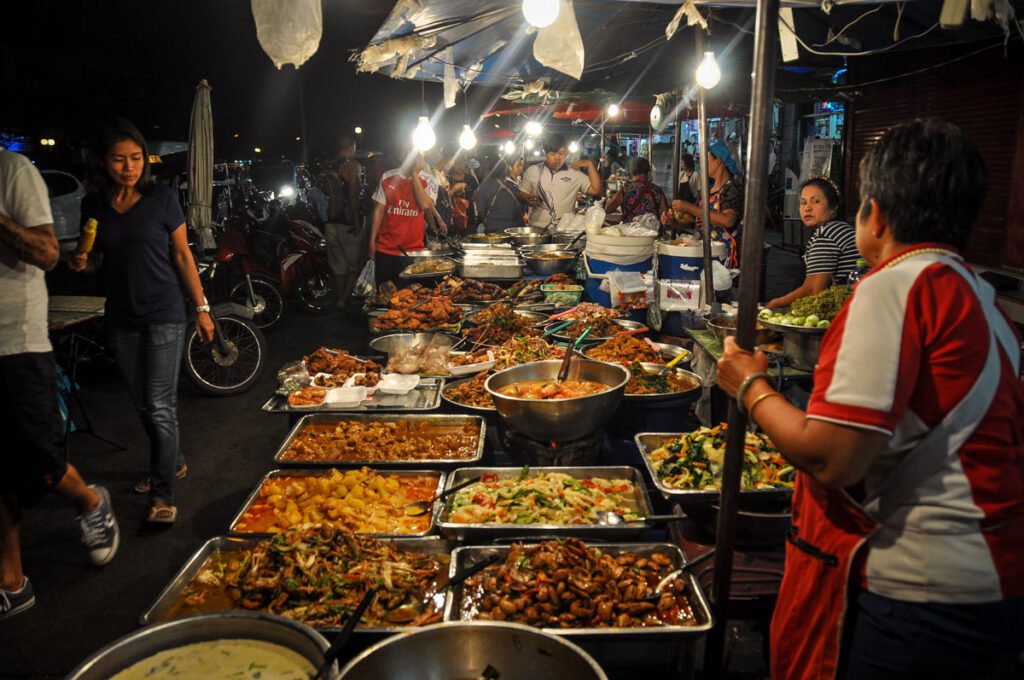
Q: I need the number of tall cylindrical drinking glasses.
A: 0